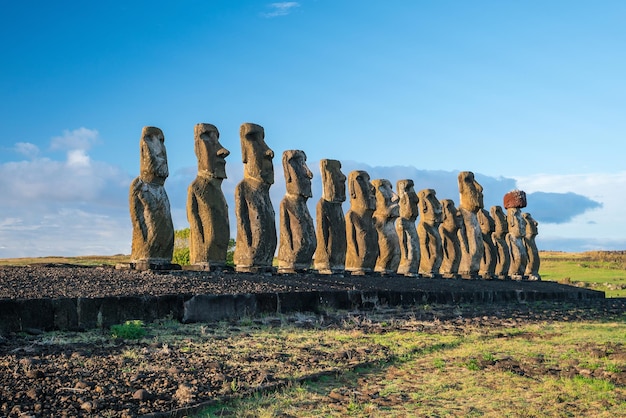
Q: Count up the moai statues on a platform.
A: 15